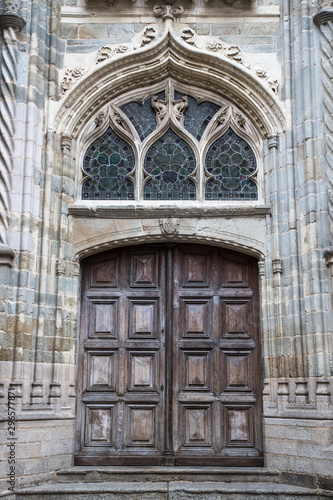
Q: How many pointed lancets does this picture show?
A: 3